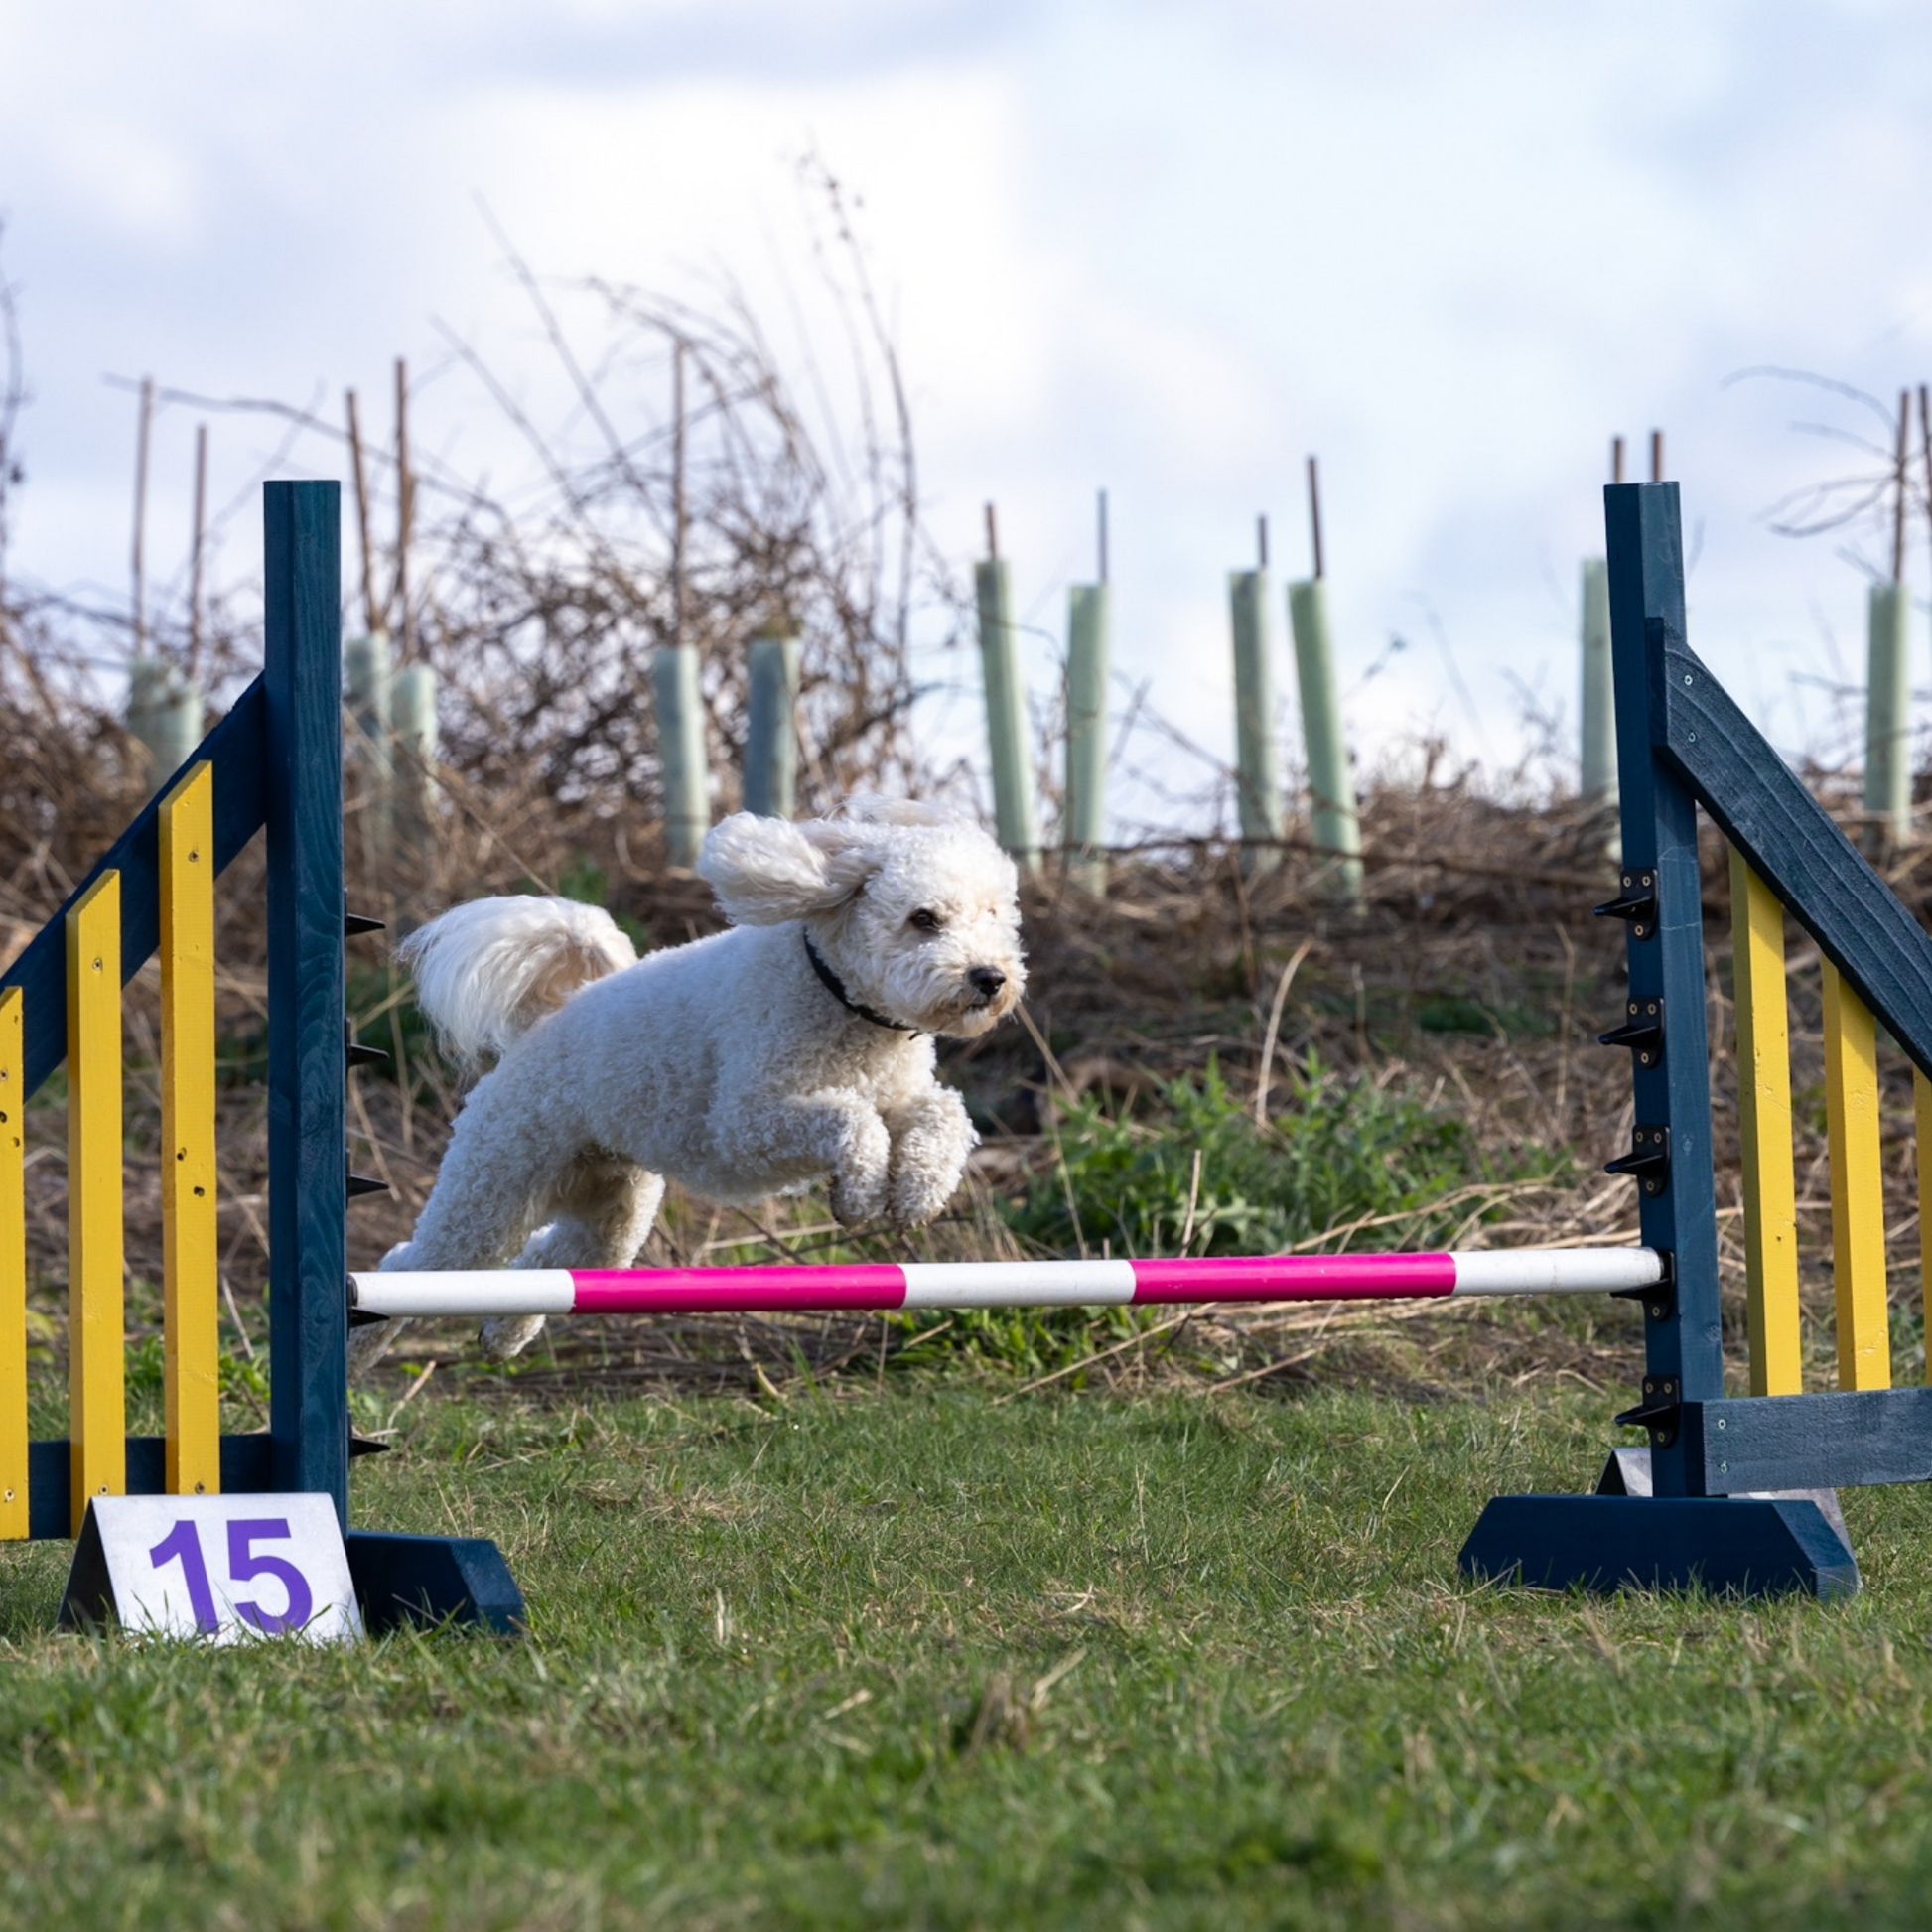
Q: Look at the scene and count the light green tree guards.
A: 12